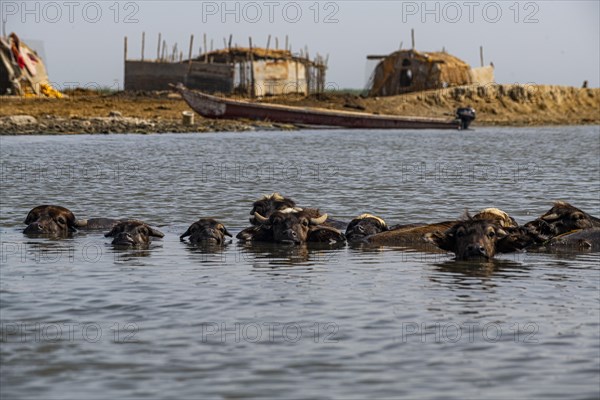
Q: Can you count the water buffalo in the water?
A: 9